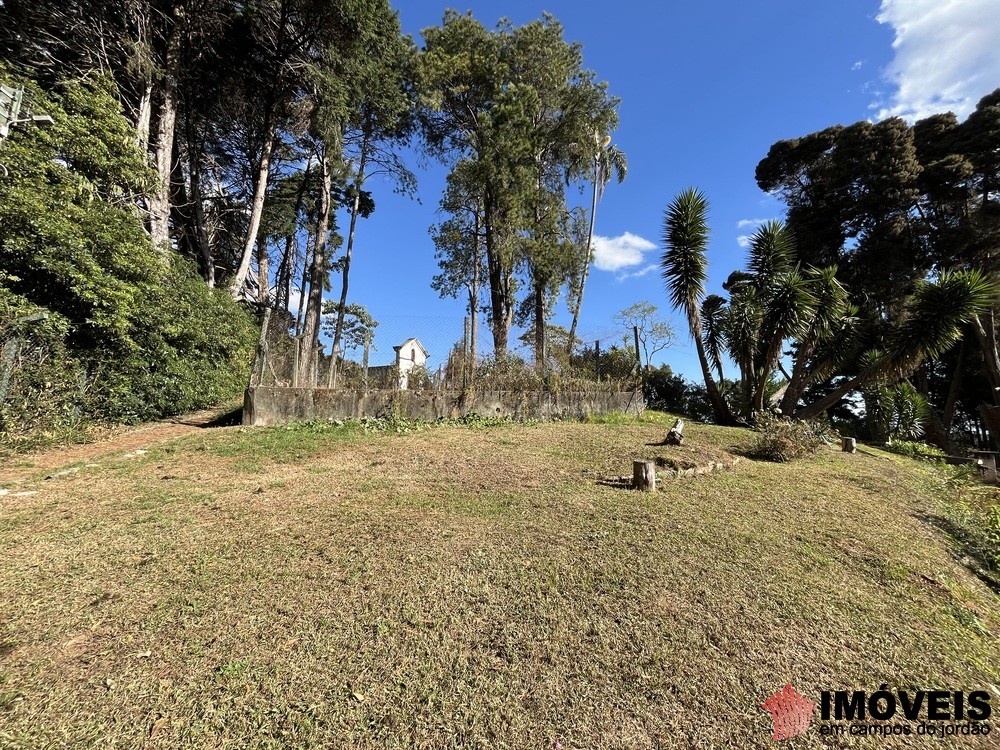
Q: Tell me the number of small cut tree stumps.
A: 3